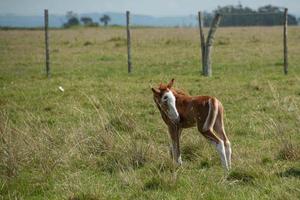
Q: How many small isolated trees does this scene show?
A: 3